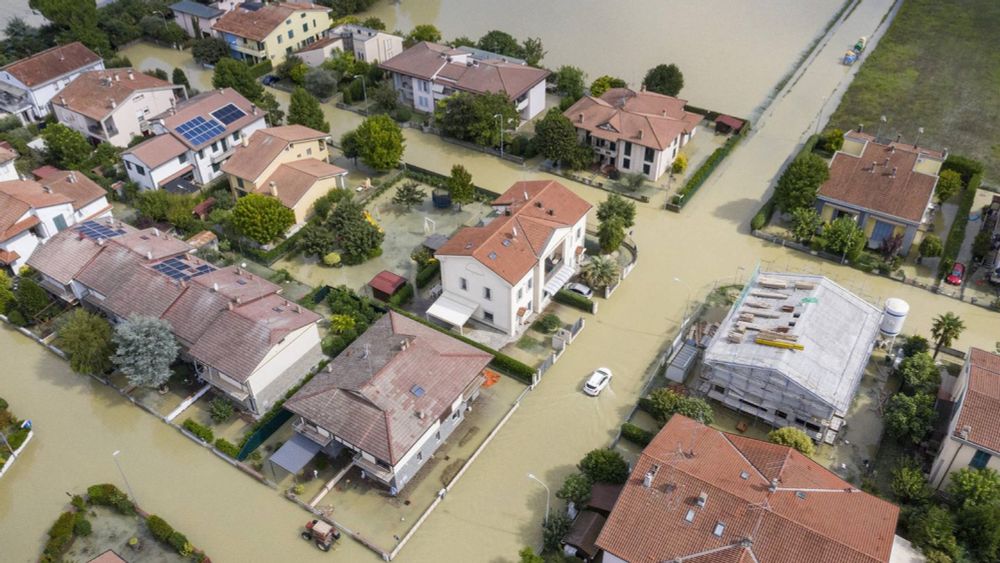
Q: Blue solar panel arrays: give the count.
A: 4